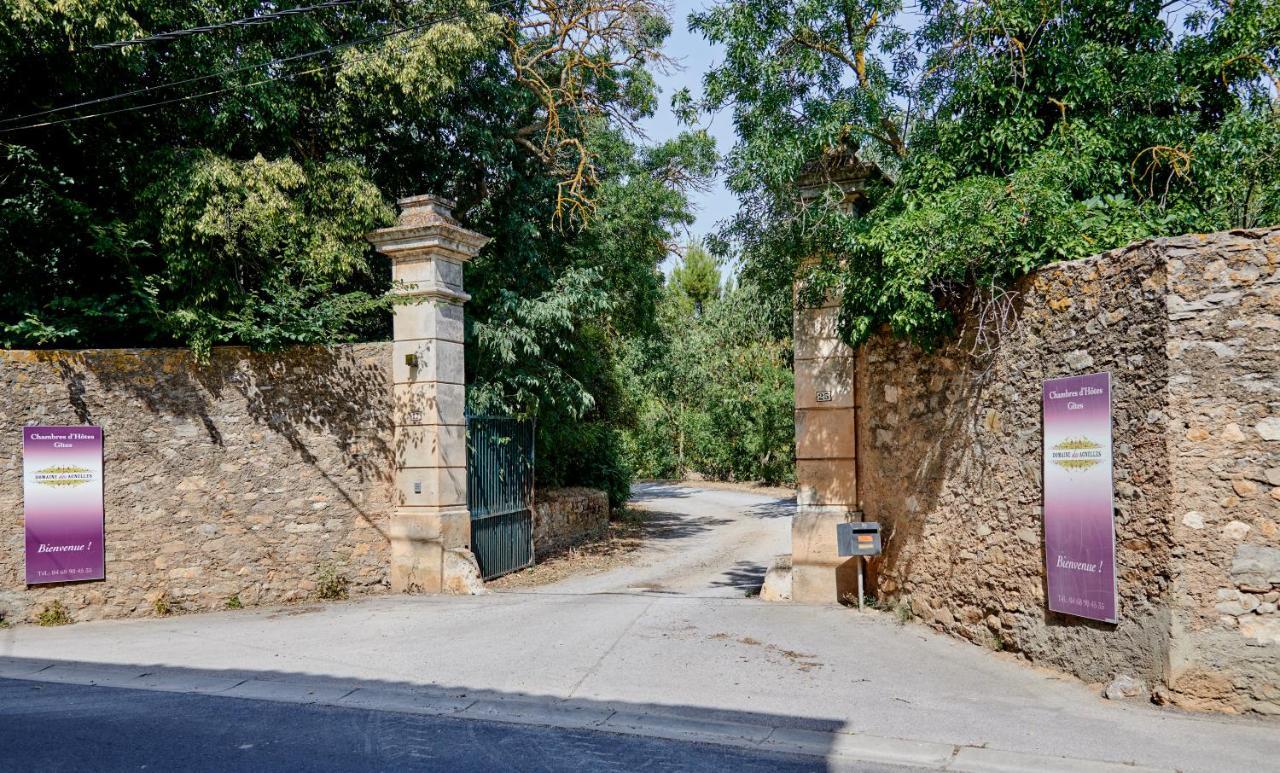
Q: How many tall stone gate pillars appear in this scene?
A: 2